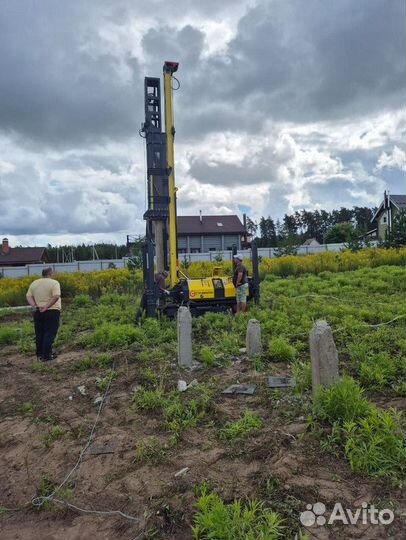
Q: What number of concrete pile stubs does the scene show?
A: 3